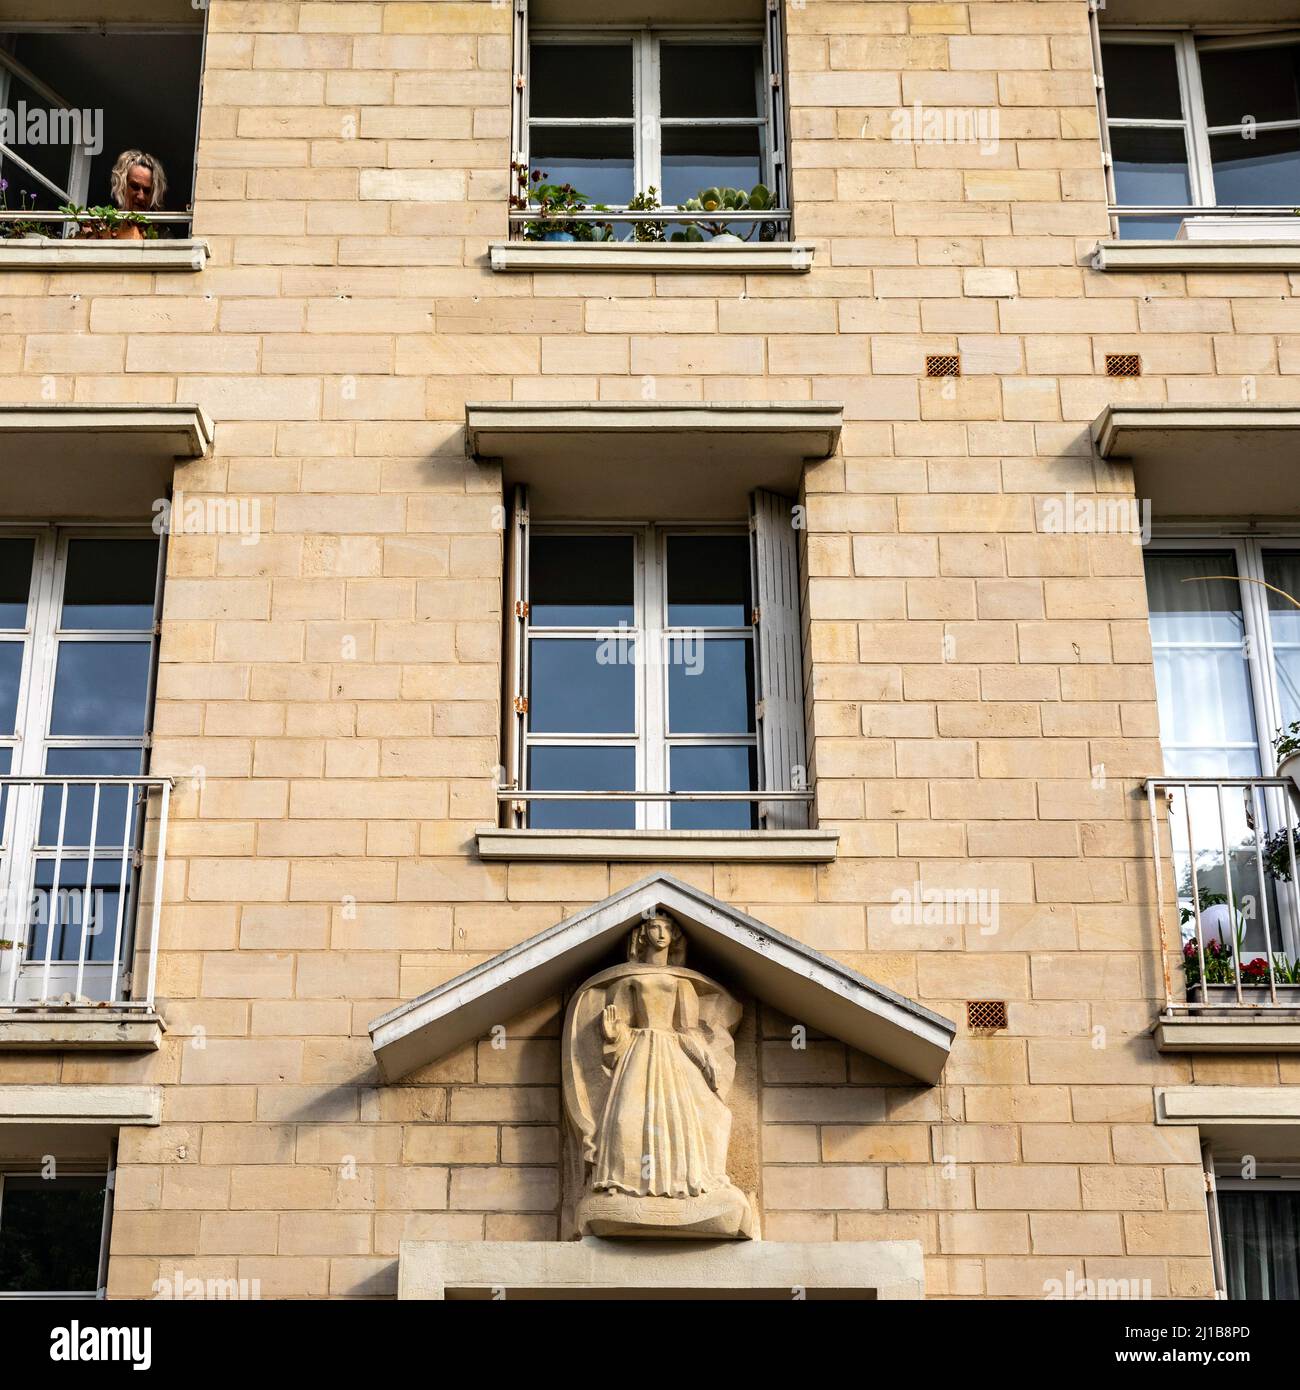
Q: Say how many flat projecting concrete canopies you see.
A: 3